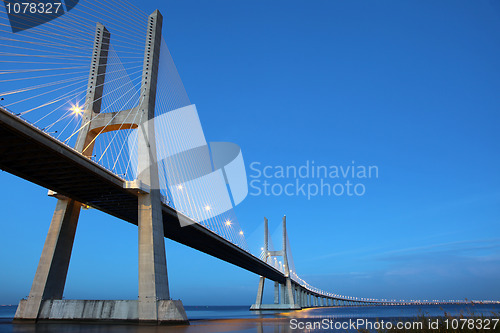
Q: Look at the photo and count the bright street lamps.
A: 5